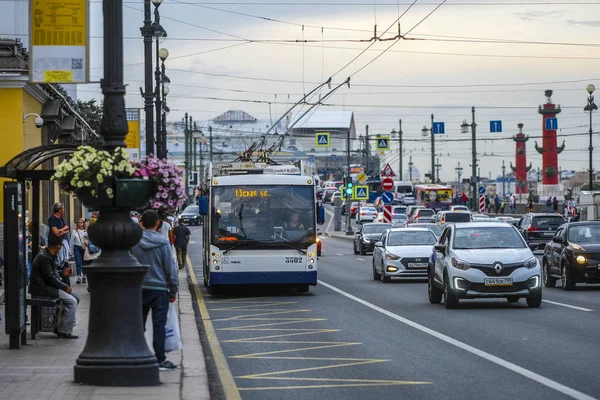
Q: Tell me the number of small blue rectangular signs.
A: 3